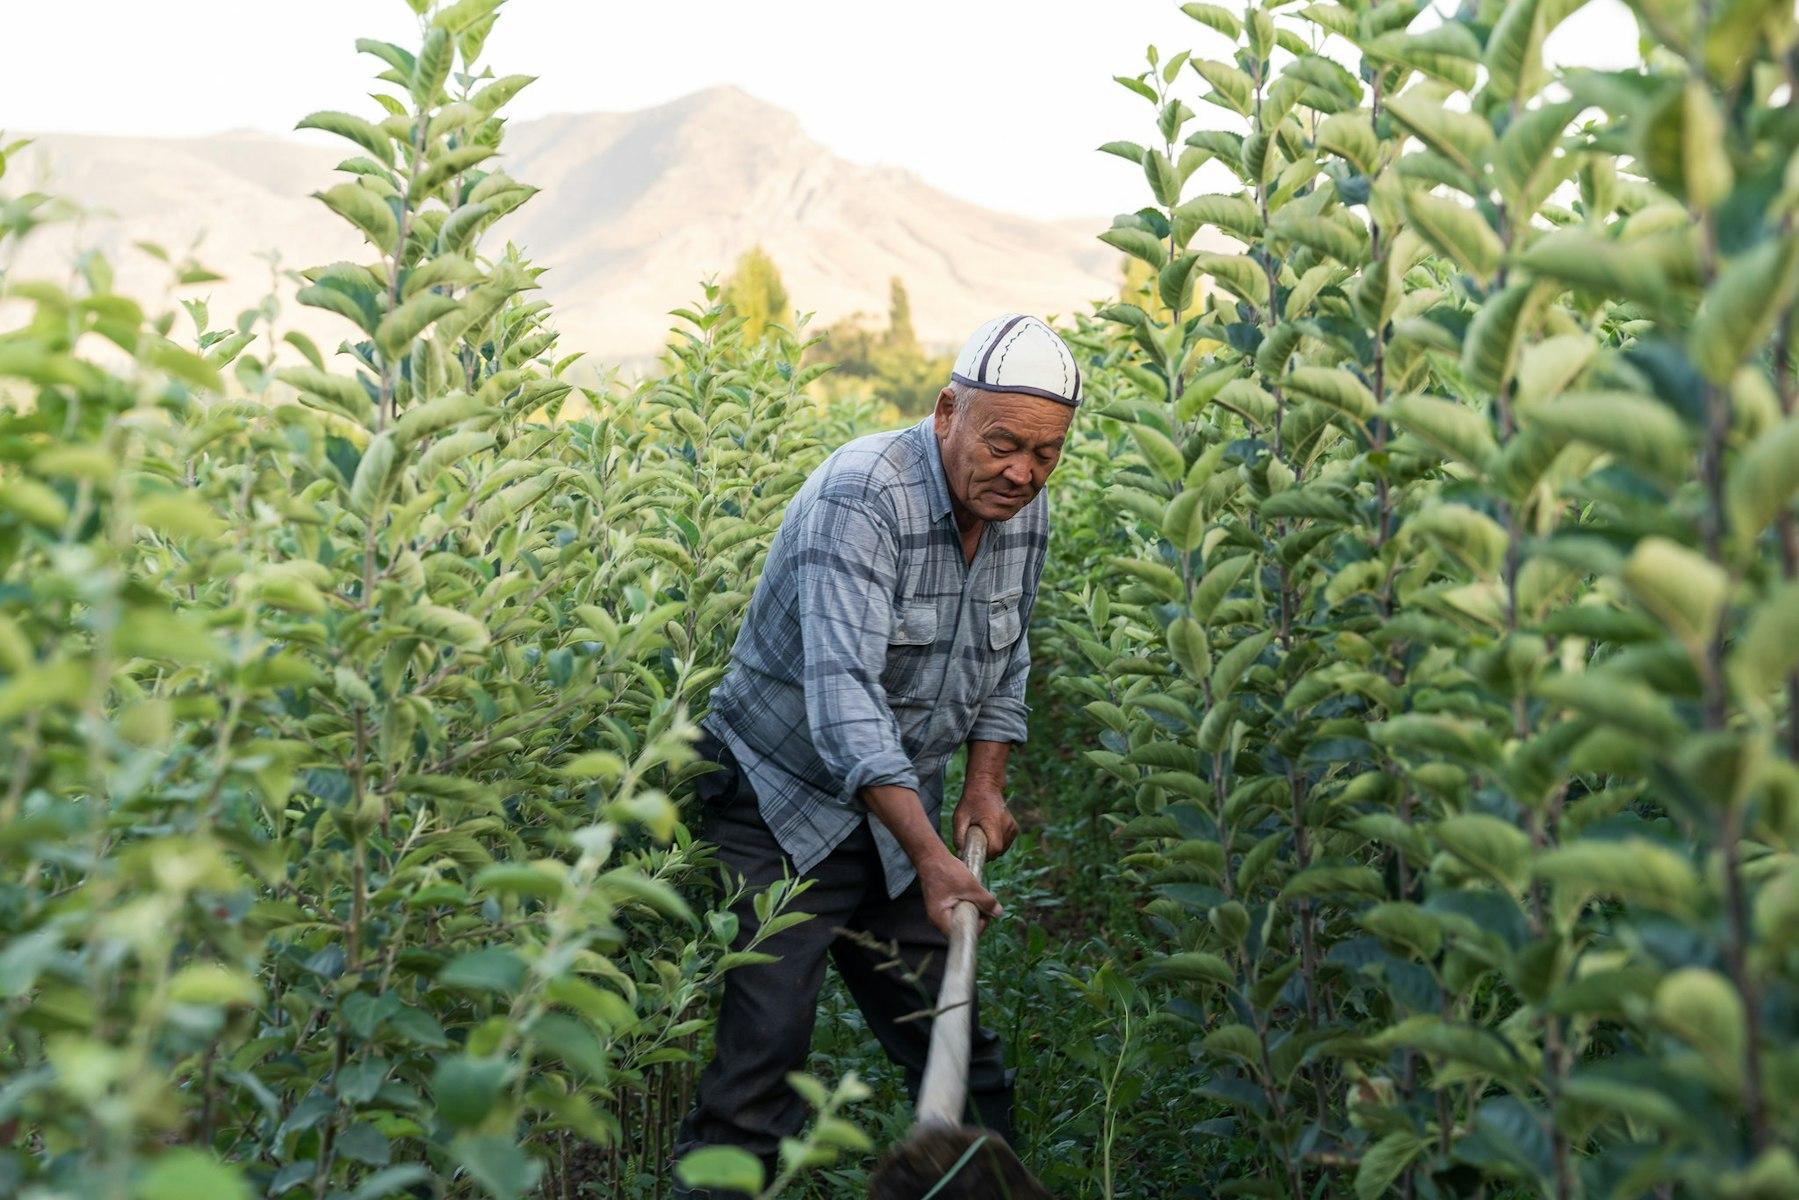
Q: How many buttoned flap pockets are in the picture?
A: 2